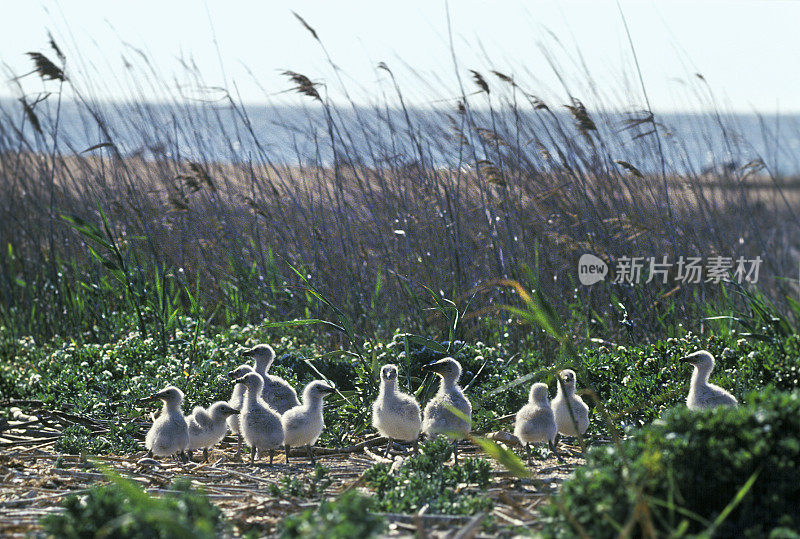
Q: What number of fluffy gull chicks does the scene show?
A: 11